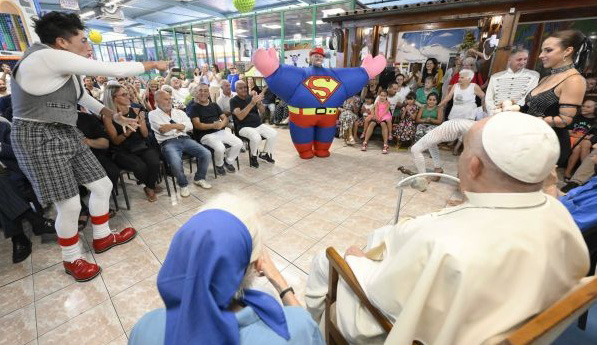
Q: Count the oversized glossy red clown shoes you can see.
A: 2